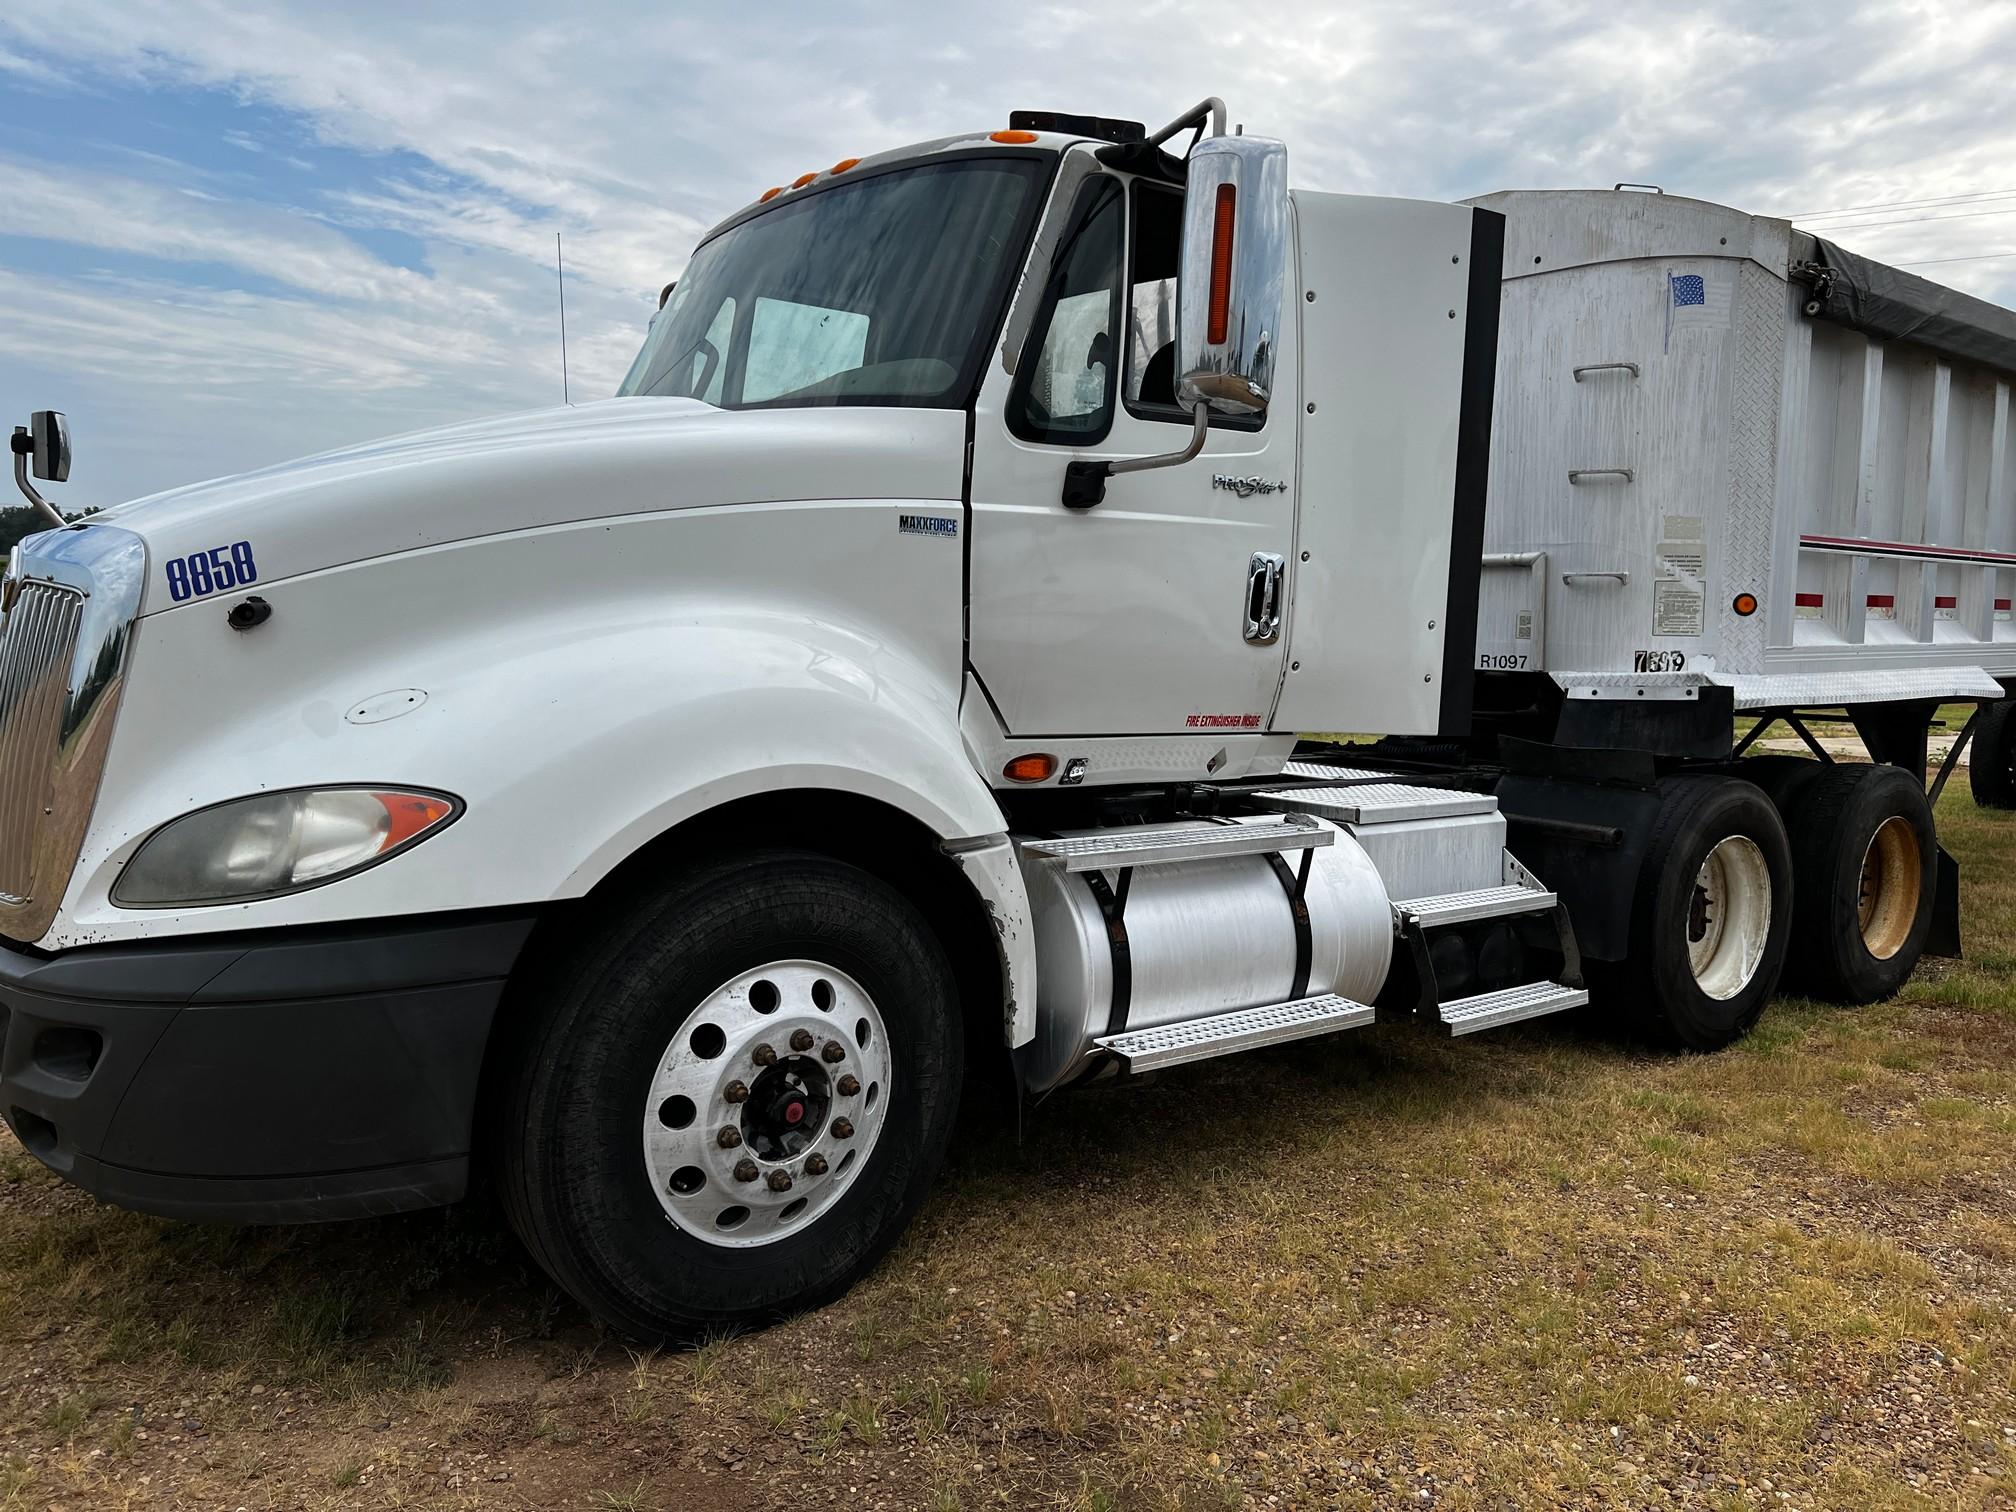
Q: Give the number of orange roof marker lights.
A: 4